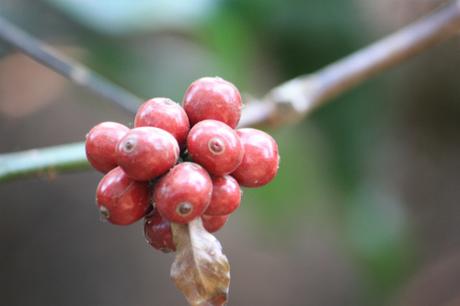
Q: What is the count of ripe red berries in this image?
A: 11